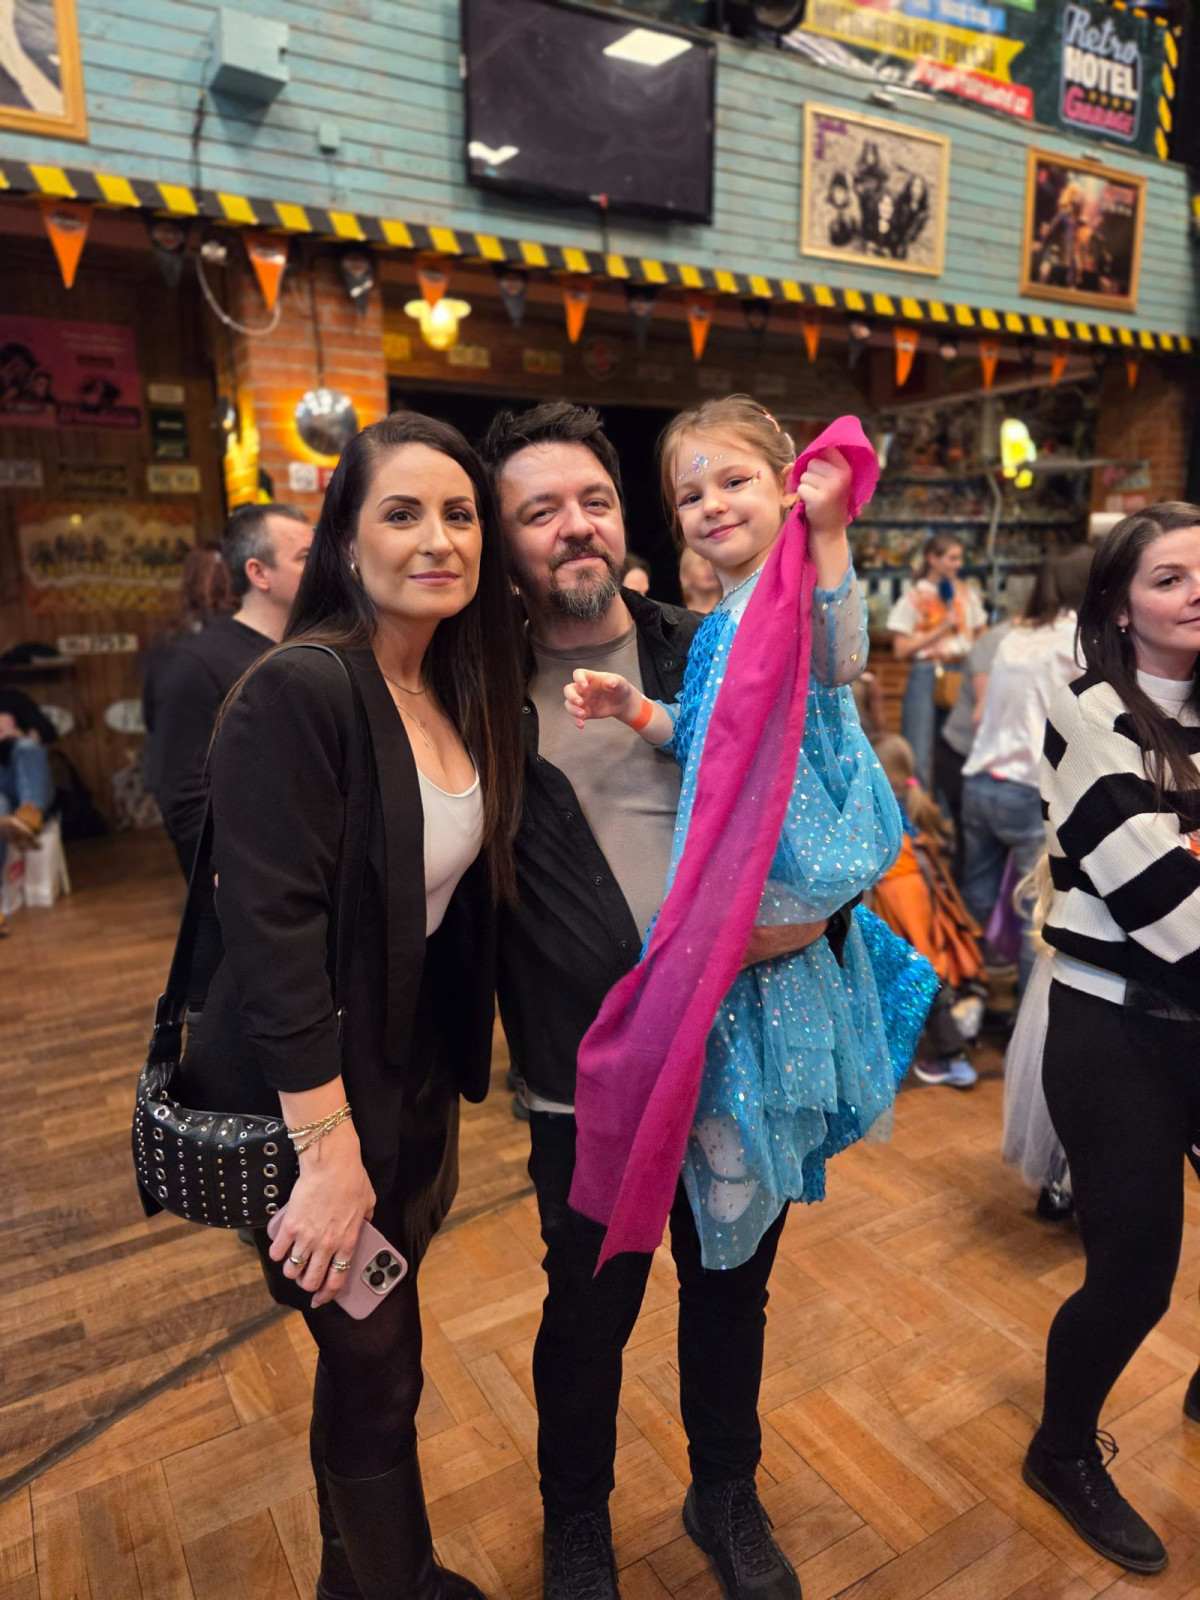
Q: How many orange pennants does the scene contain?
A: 10